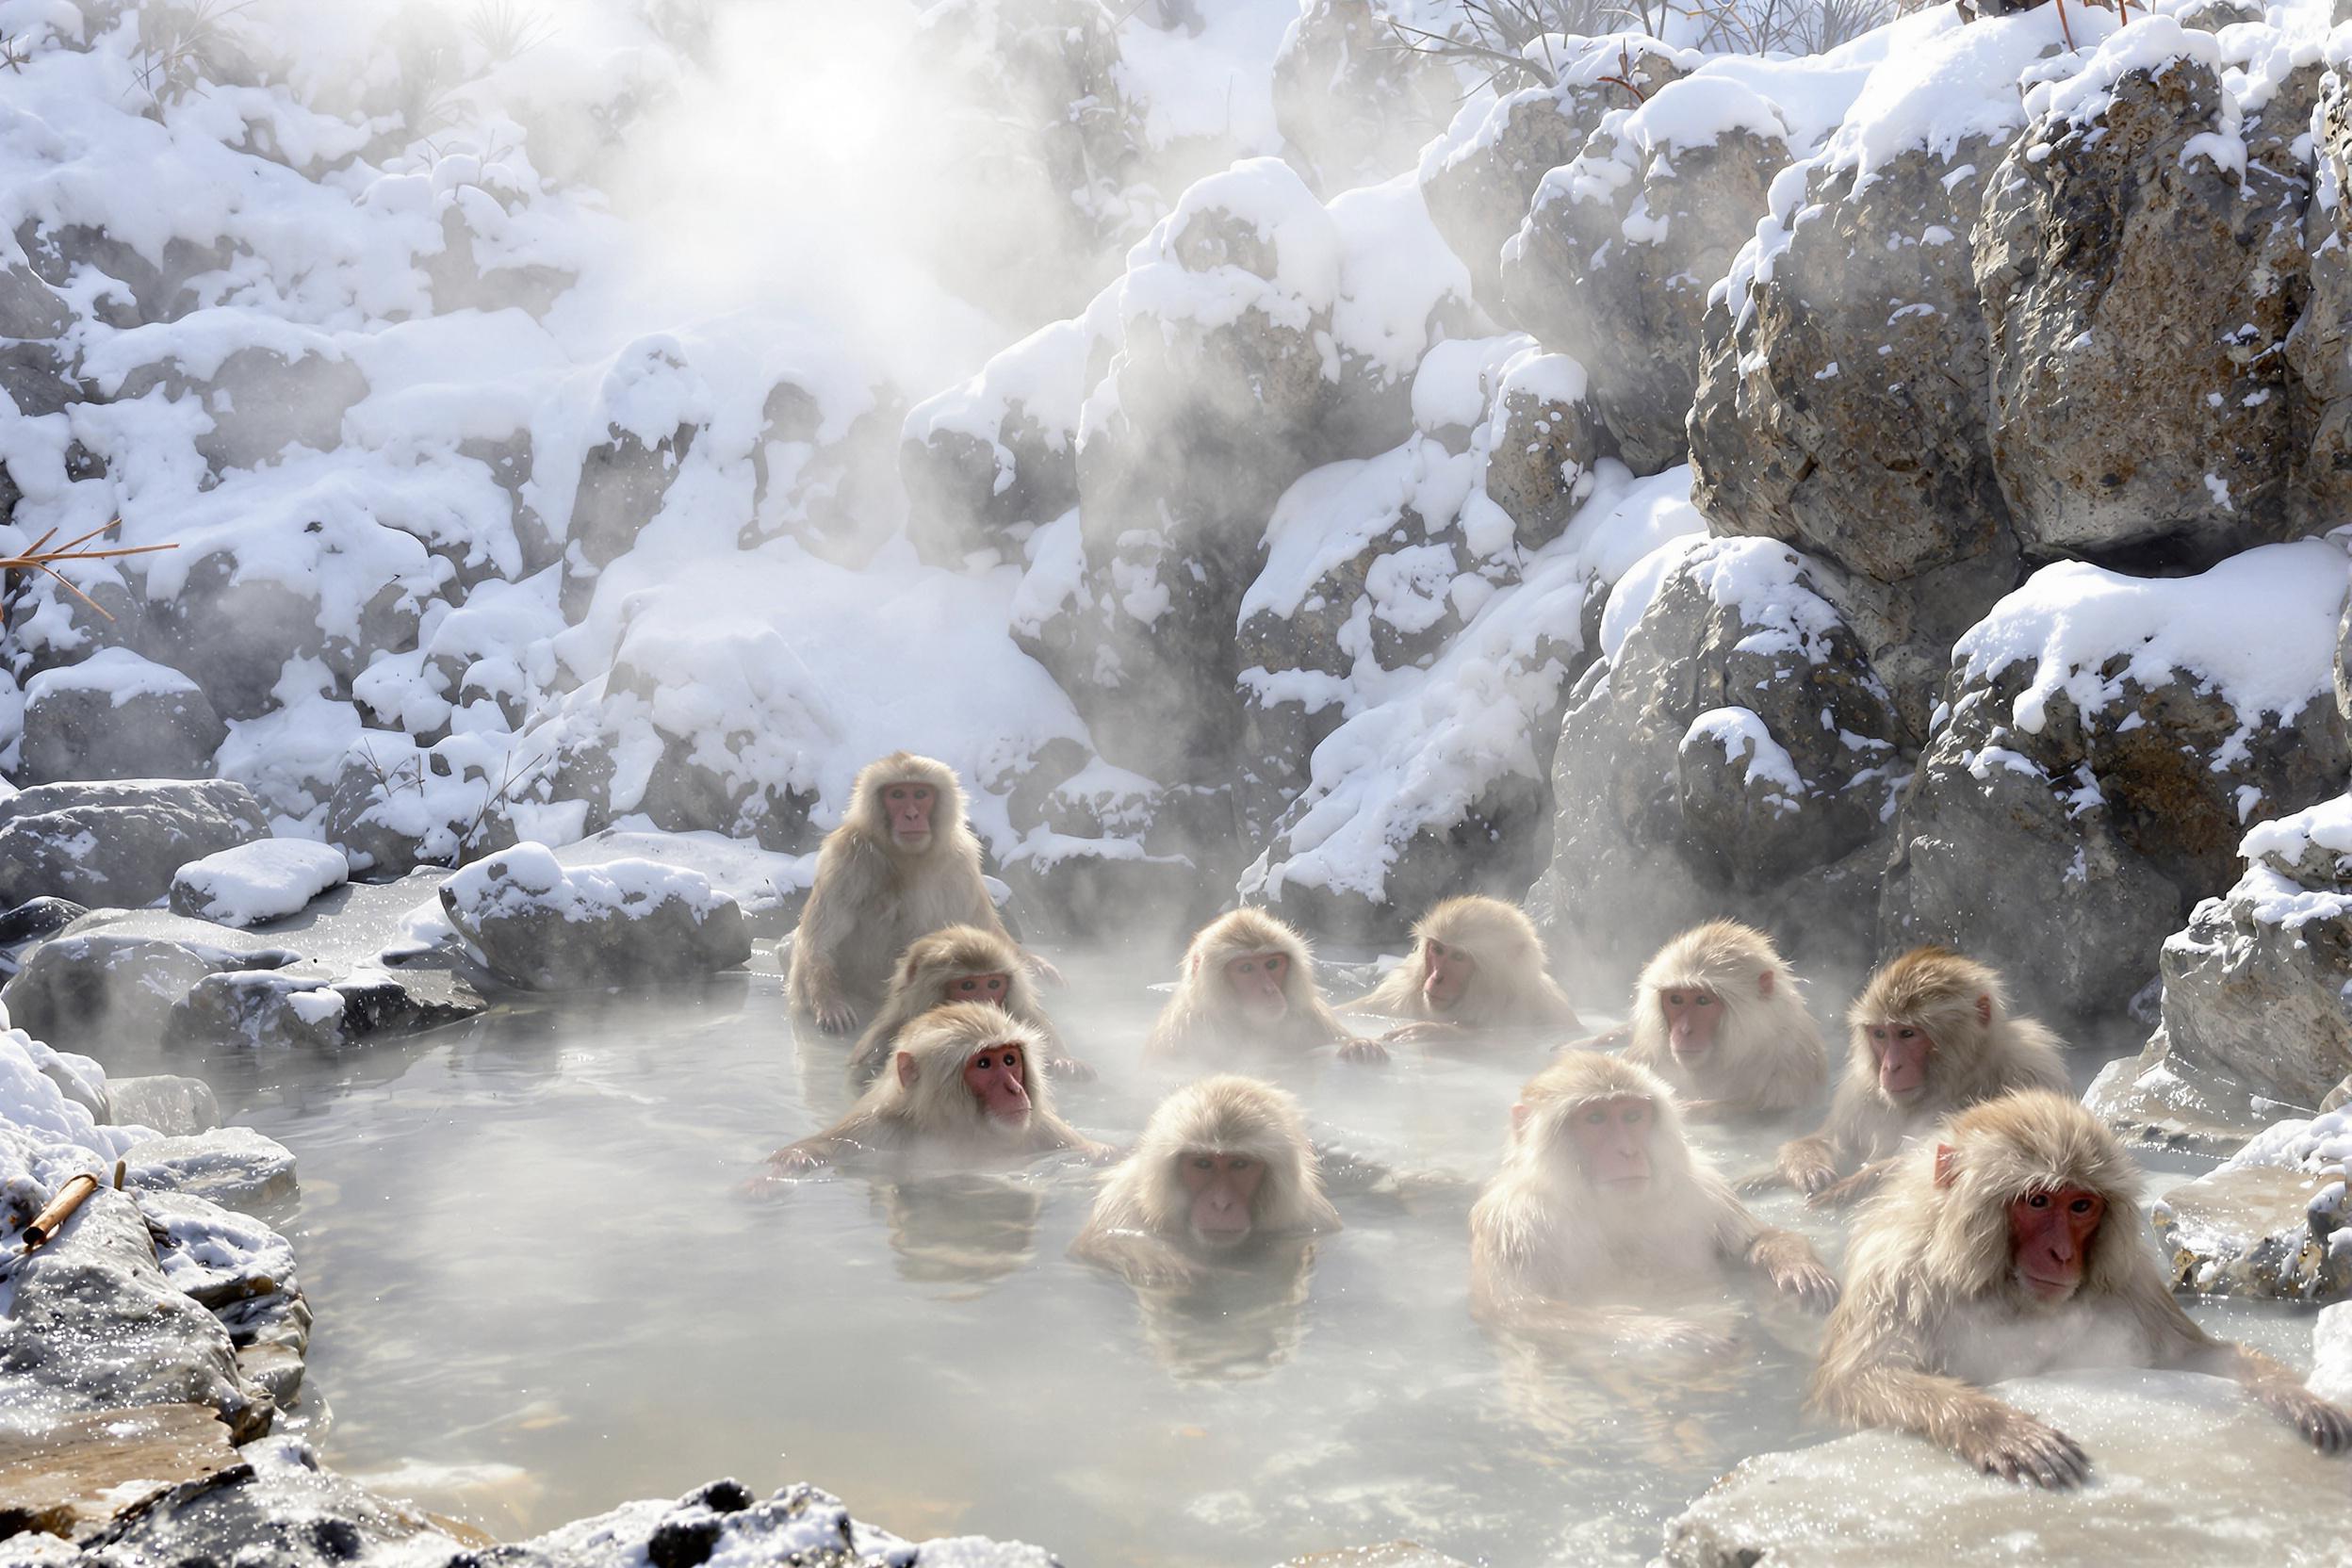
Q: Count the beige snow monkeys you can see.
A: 10